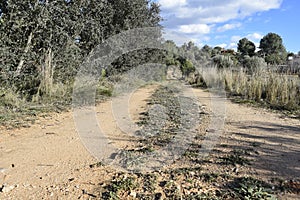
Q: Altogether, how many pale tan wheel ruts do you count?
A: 2